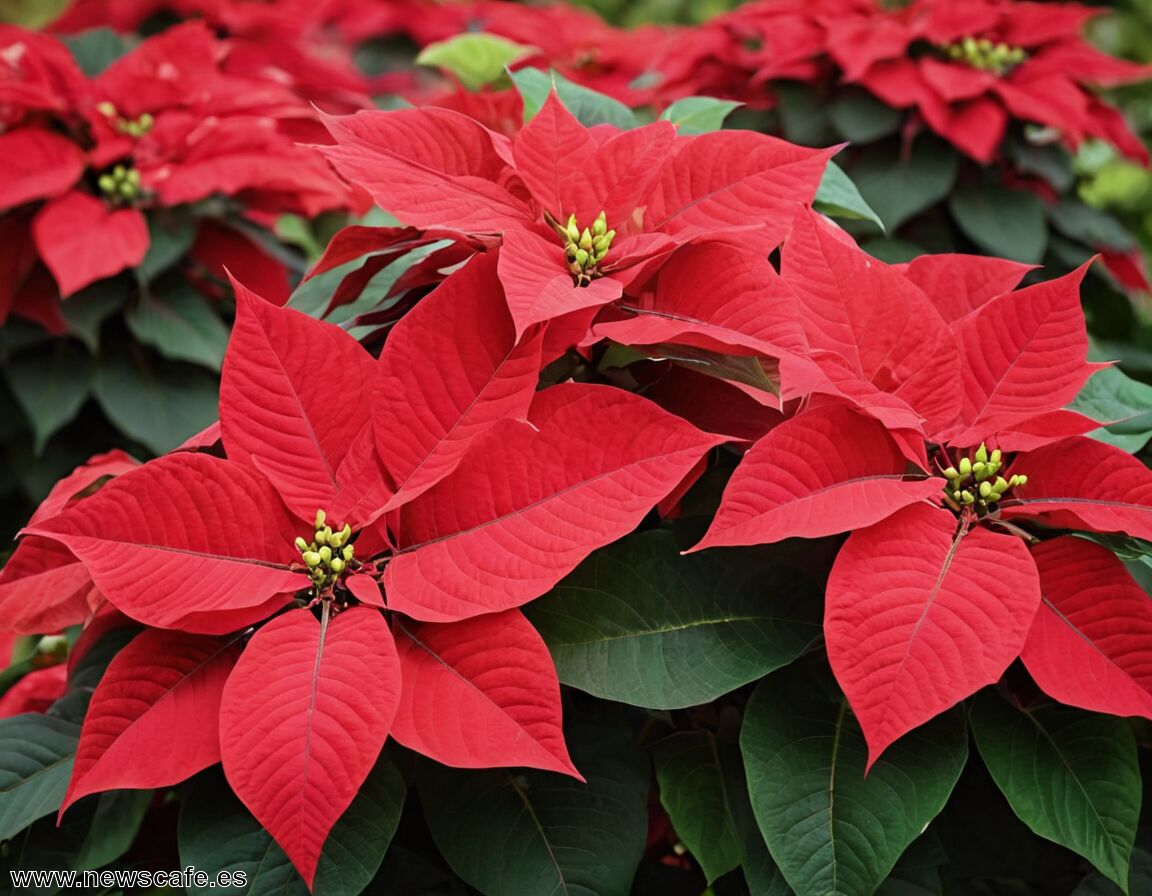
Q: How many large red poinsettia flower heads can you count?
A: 3